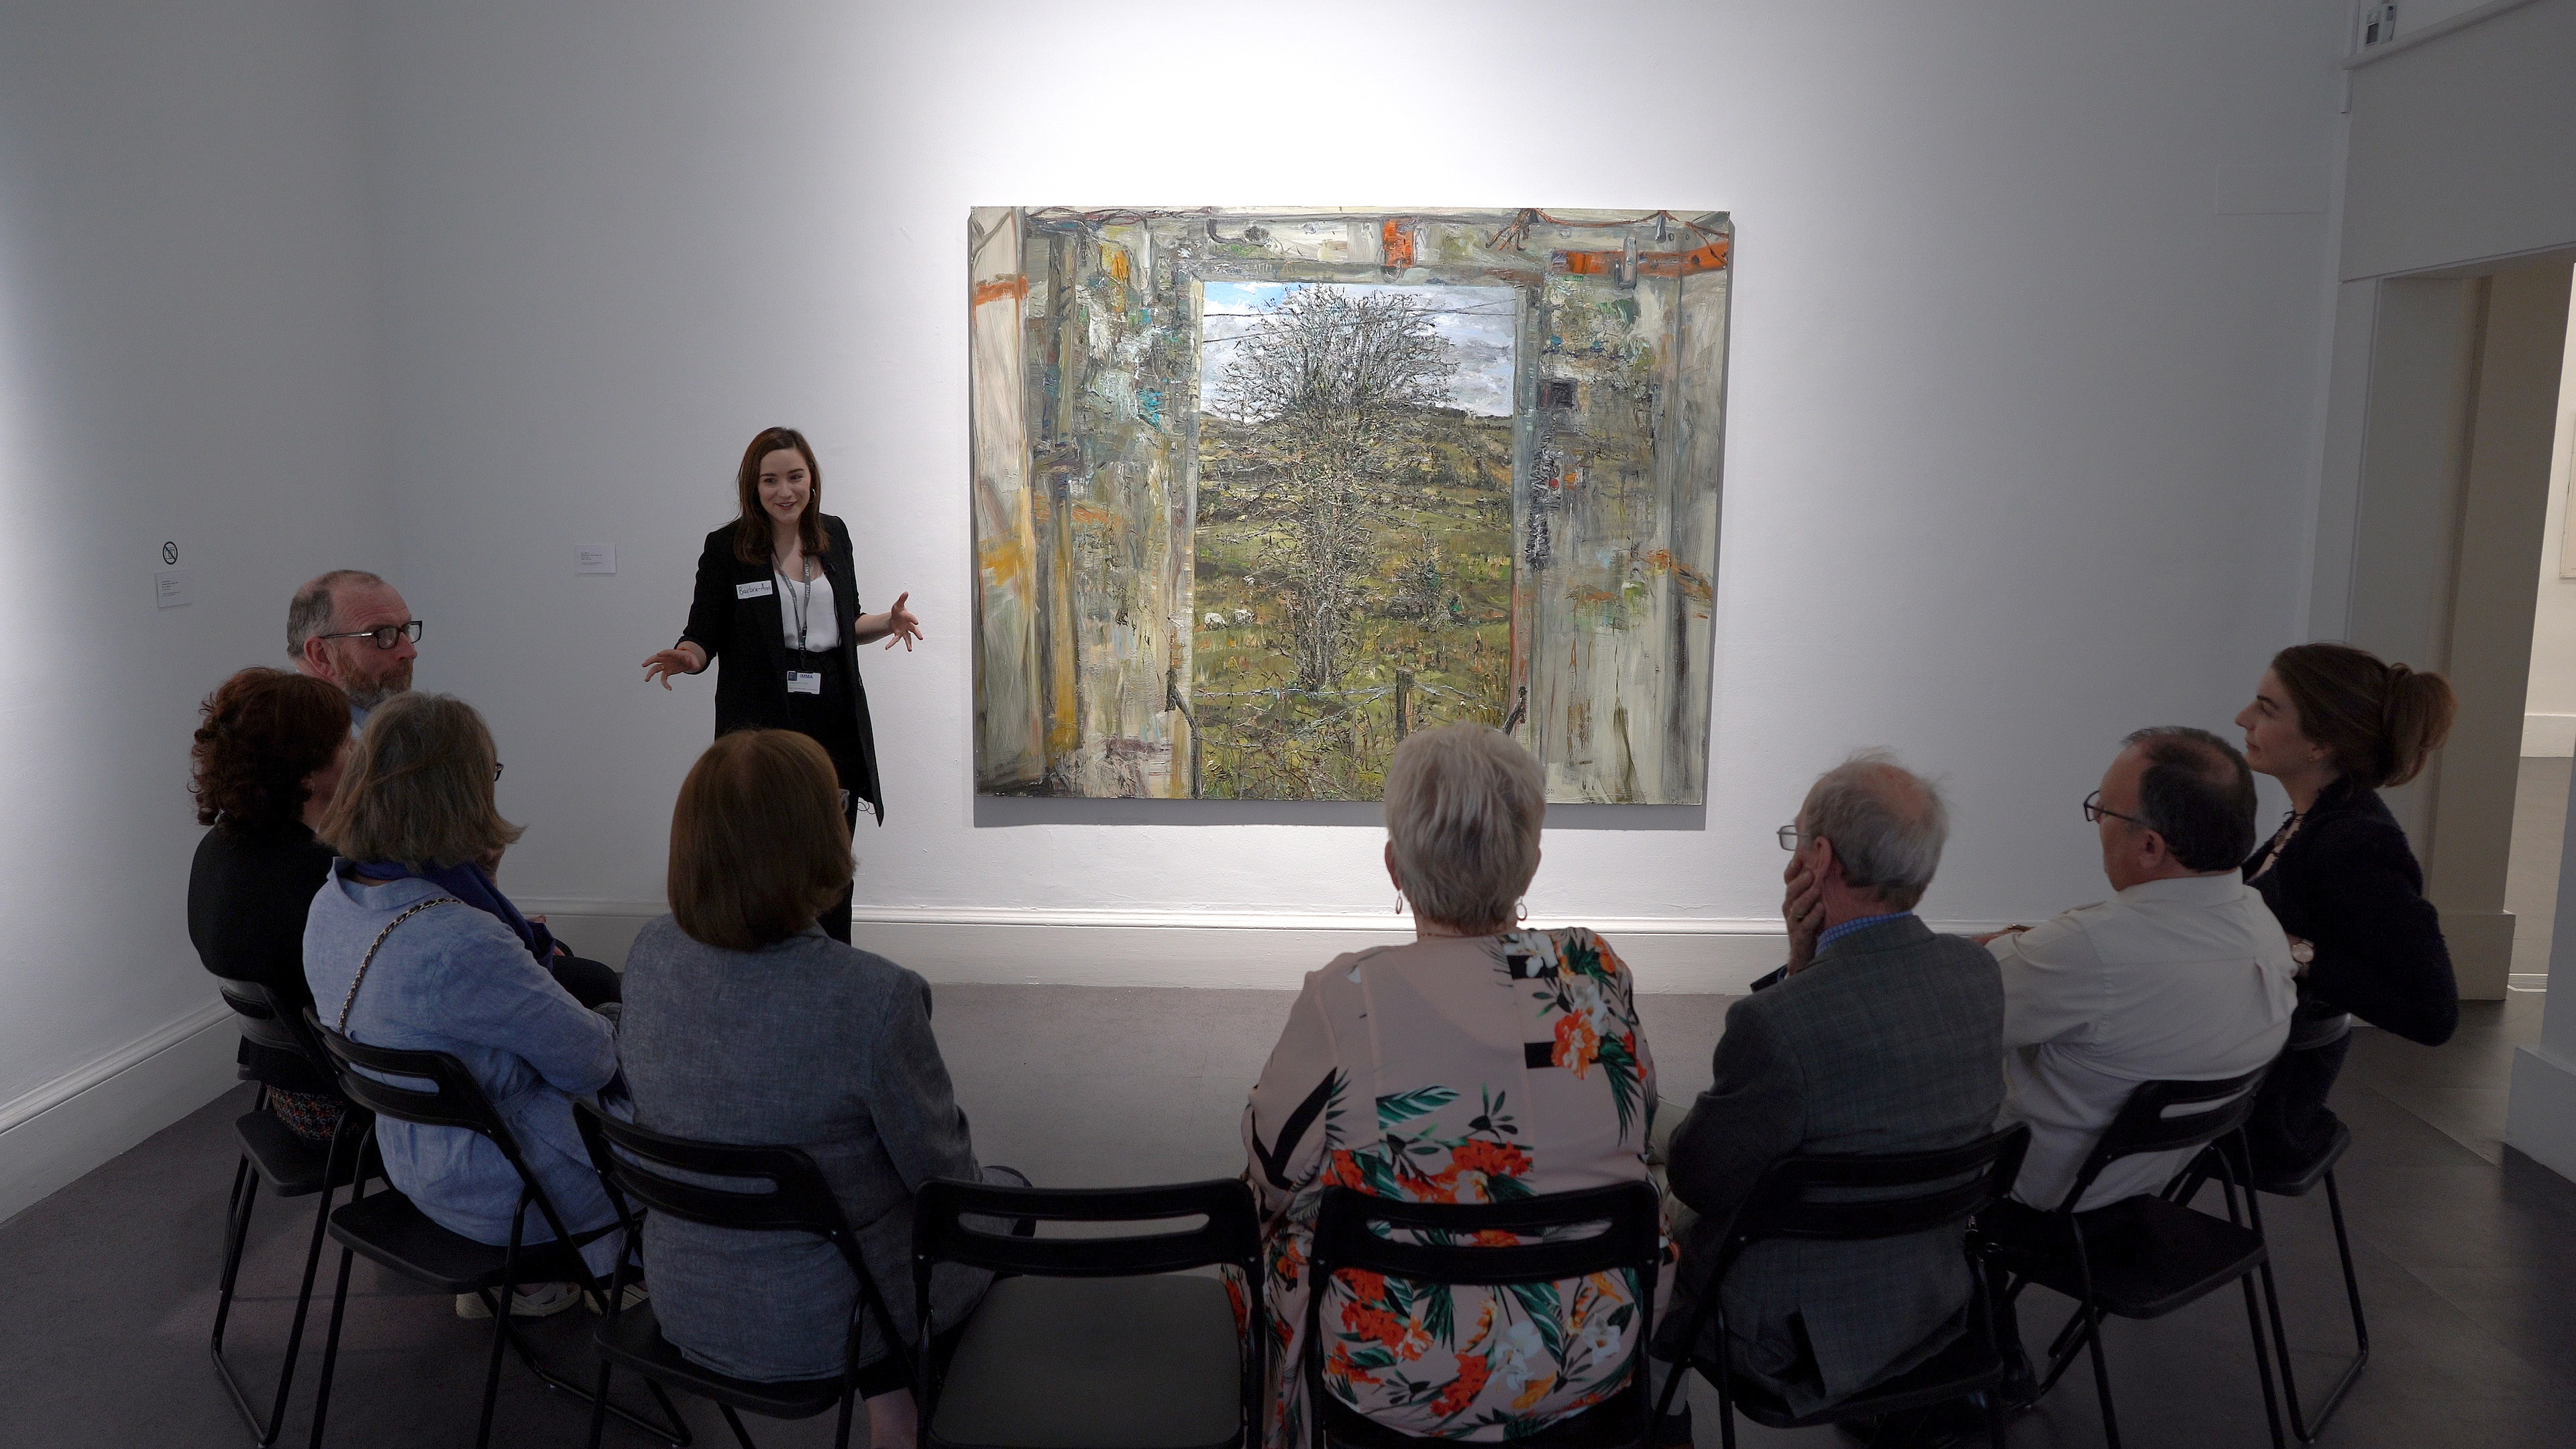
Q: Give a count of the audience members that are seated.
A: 8